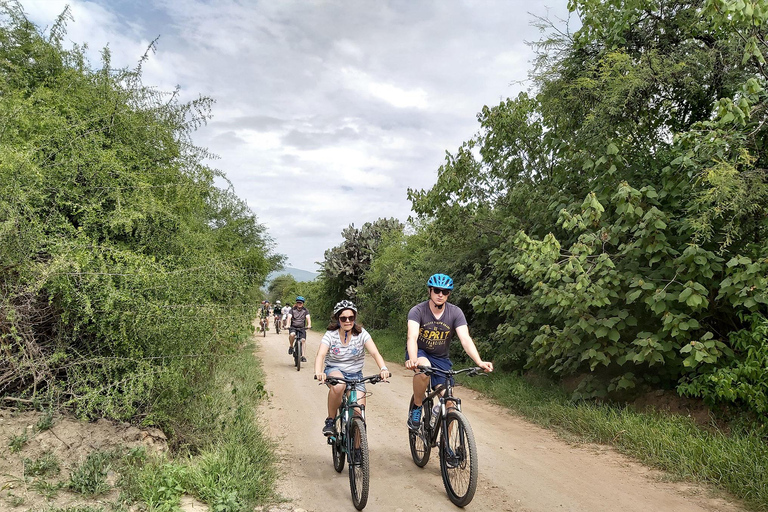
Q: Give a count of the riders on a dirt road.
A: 6